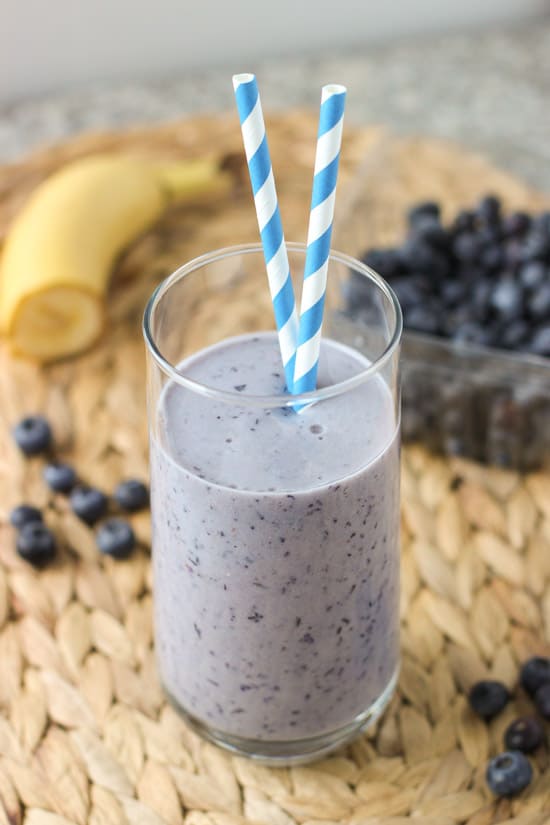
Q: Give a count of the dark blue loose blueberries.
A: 12